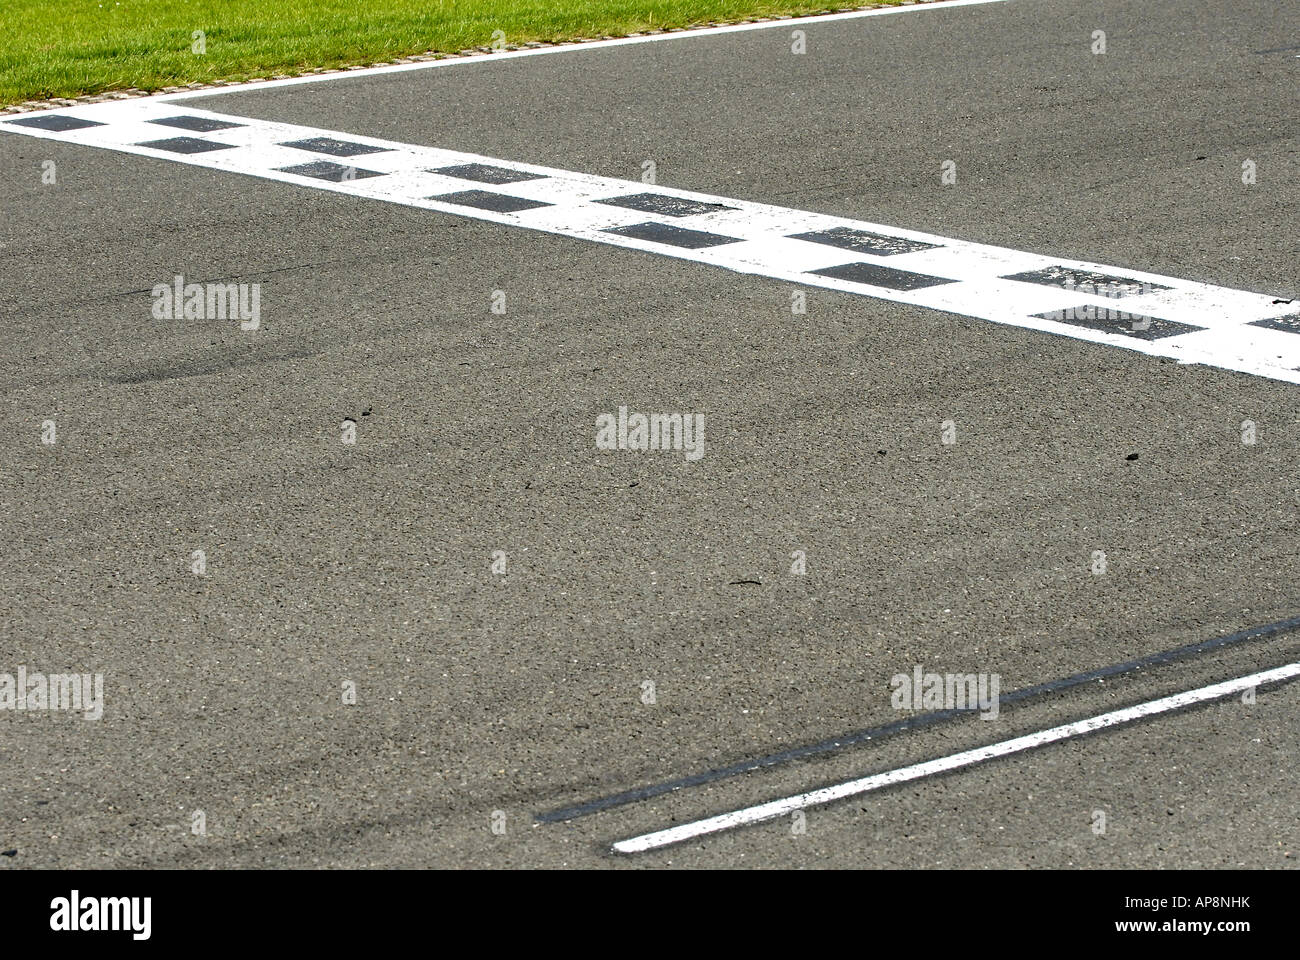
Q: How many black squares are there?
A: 14